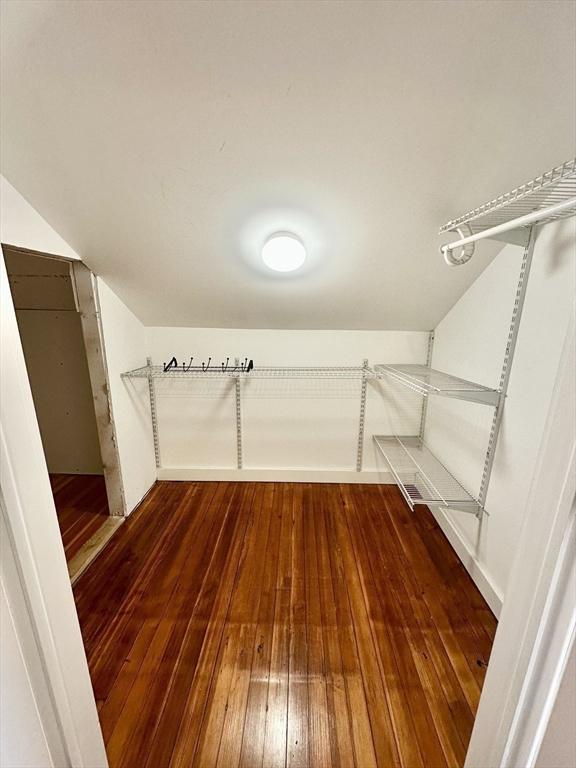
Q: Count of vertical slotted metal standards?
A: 5